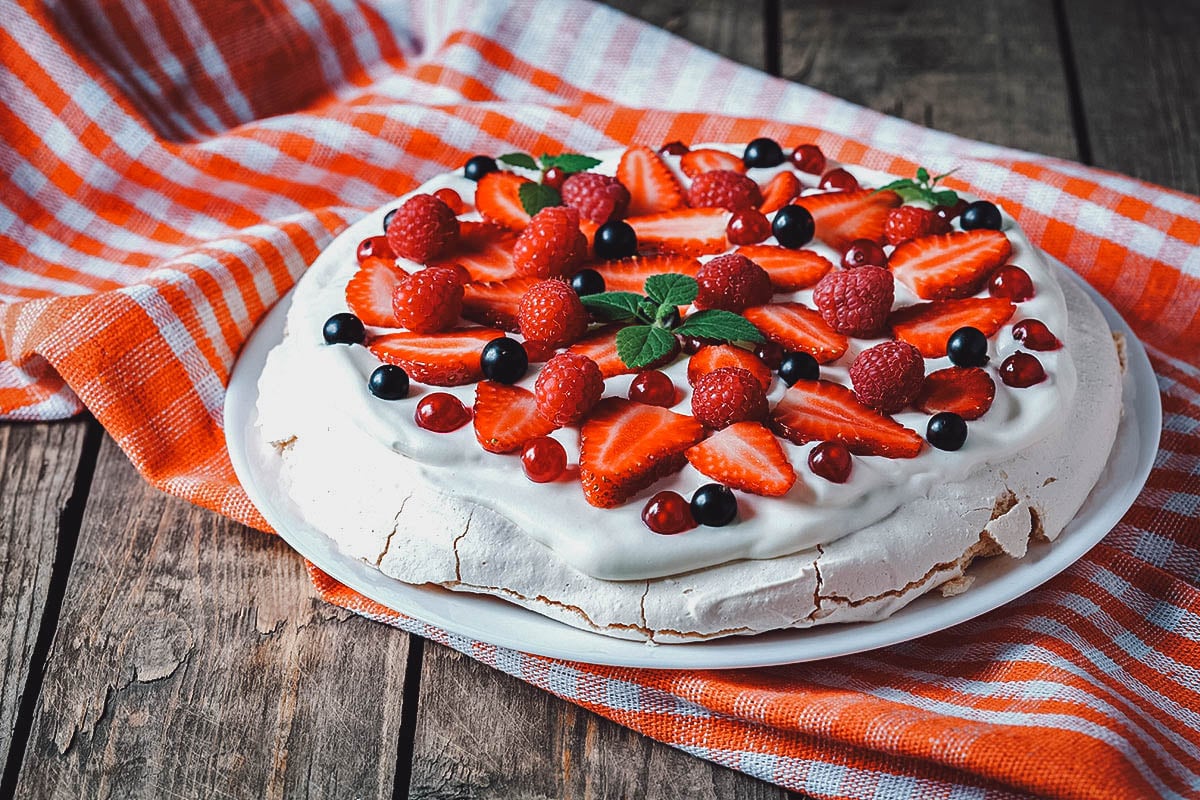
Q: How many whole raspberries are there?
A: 12